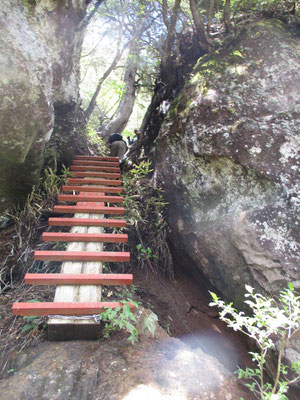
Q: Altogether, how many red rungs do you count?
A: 13